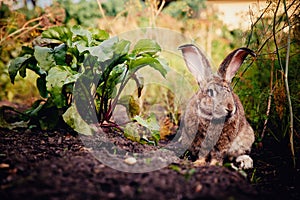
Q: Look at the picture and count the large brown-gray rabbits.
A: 1